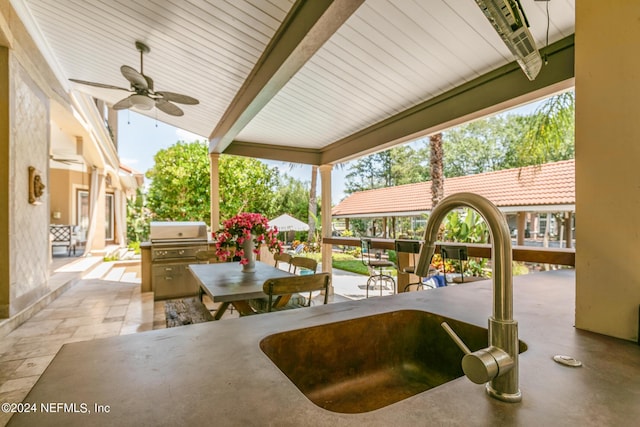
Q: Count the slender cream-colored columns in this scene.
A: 2